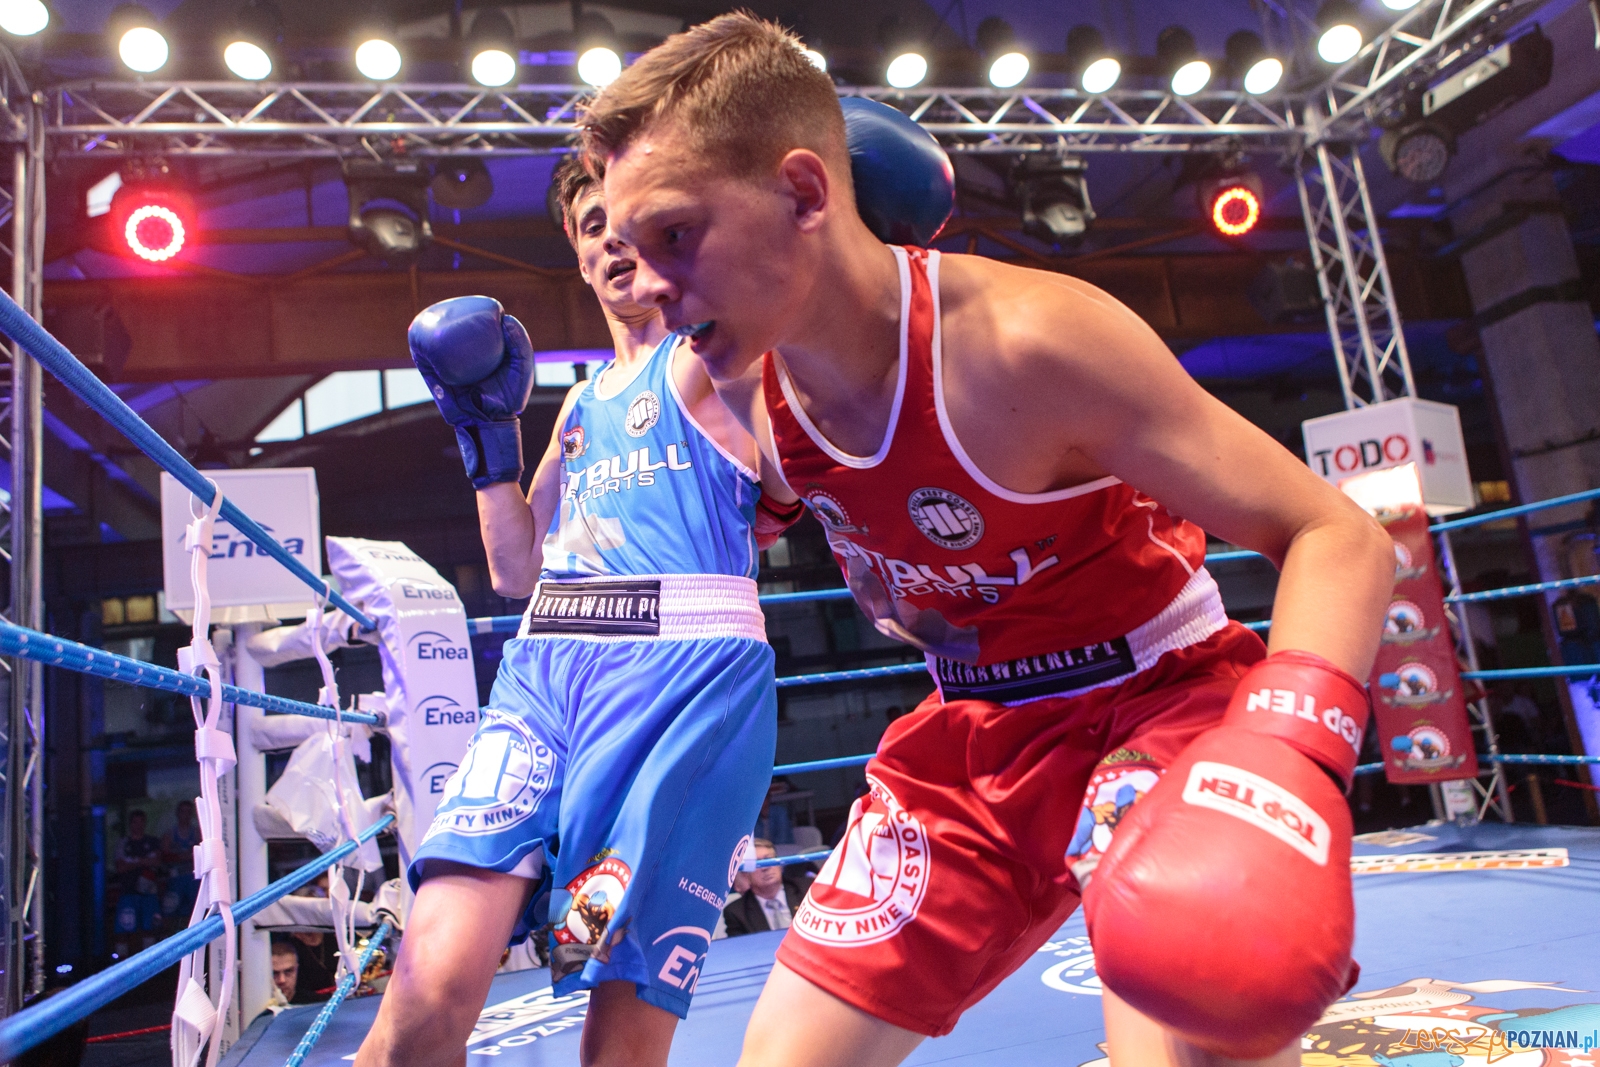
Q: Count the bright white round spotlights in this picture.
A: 14